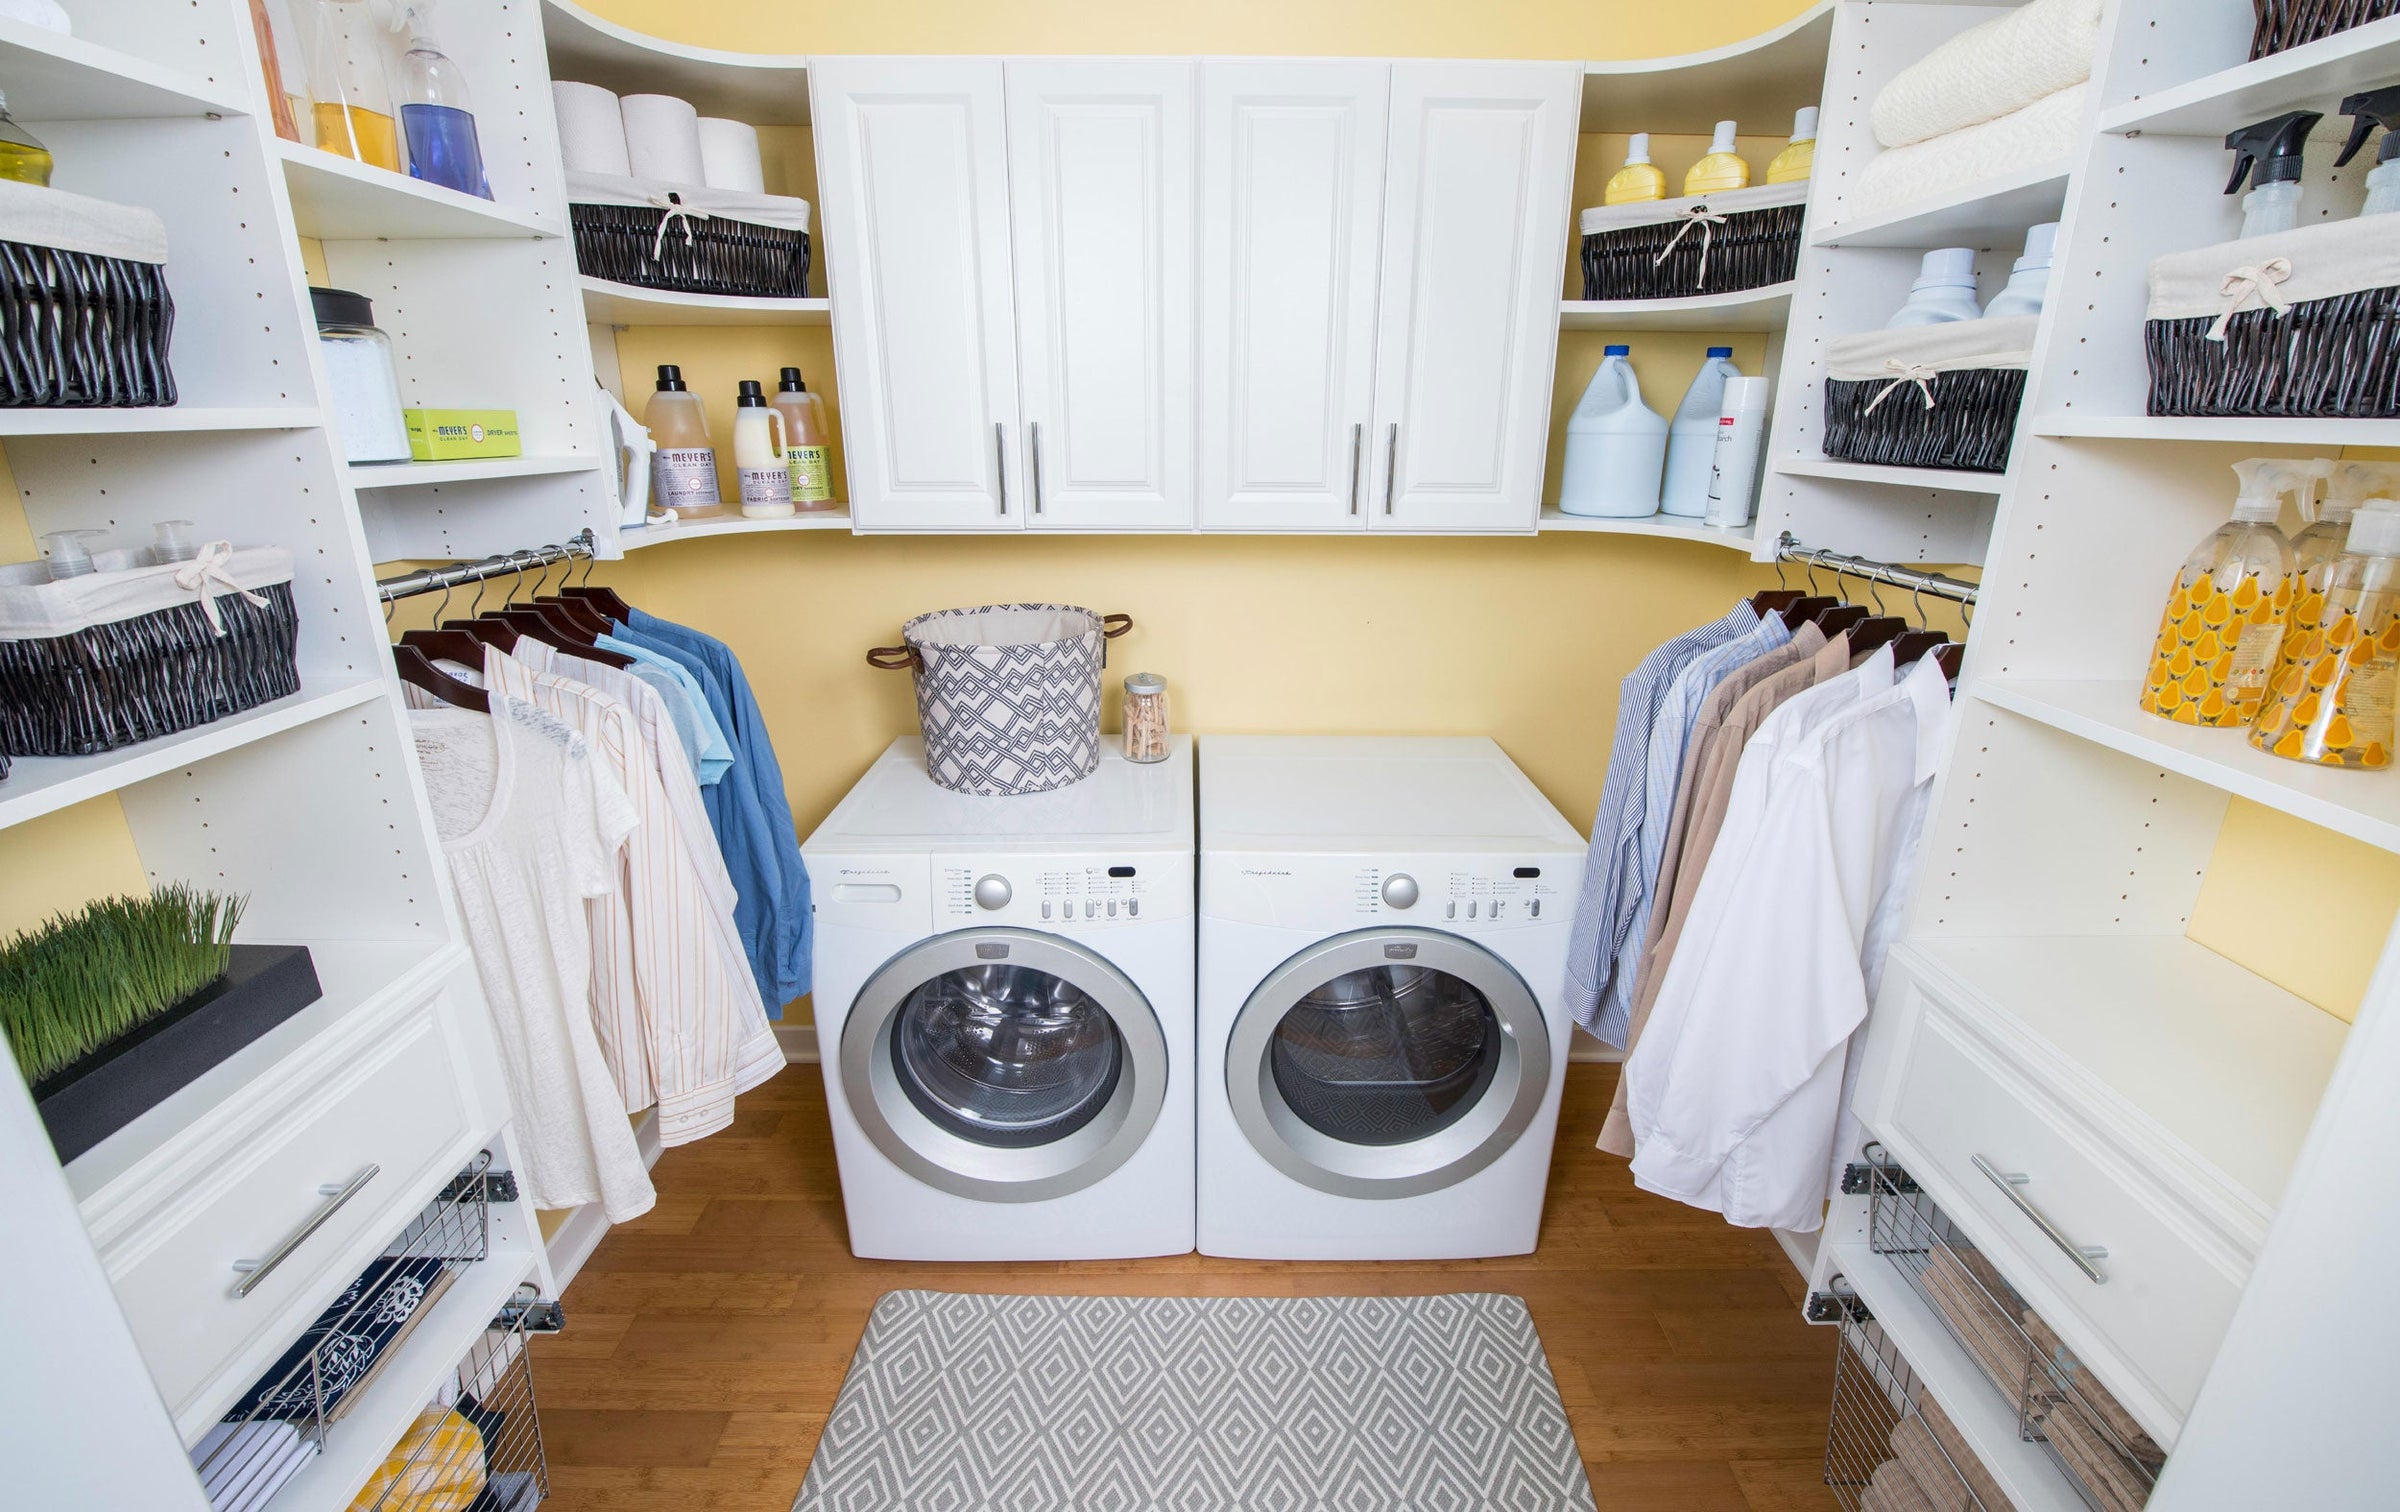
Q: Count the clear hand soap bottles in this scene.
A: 2